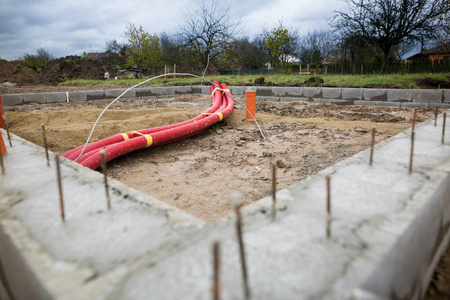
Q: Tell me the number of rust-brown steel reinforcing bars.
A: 14